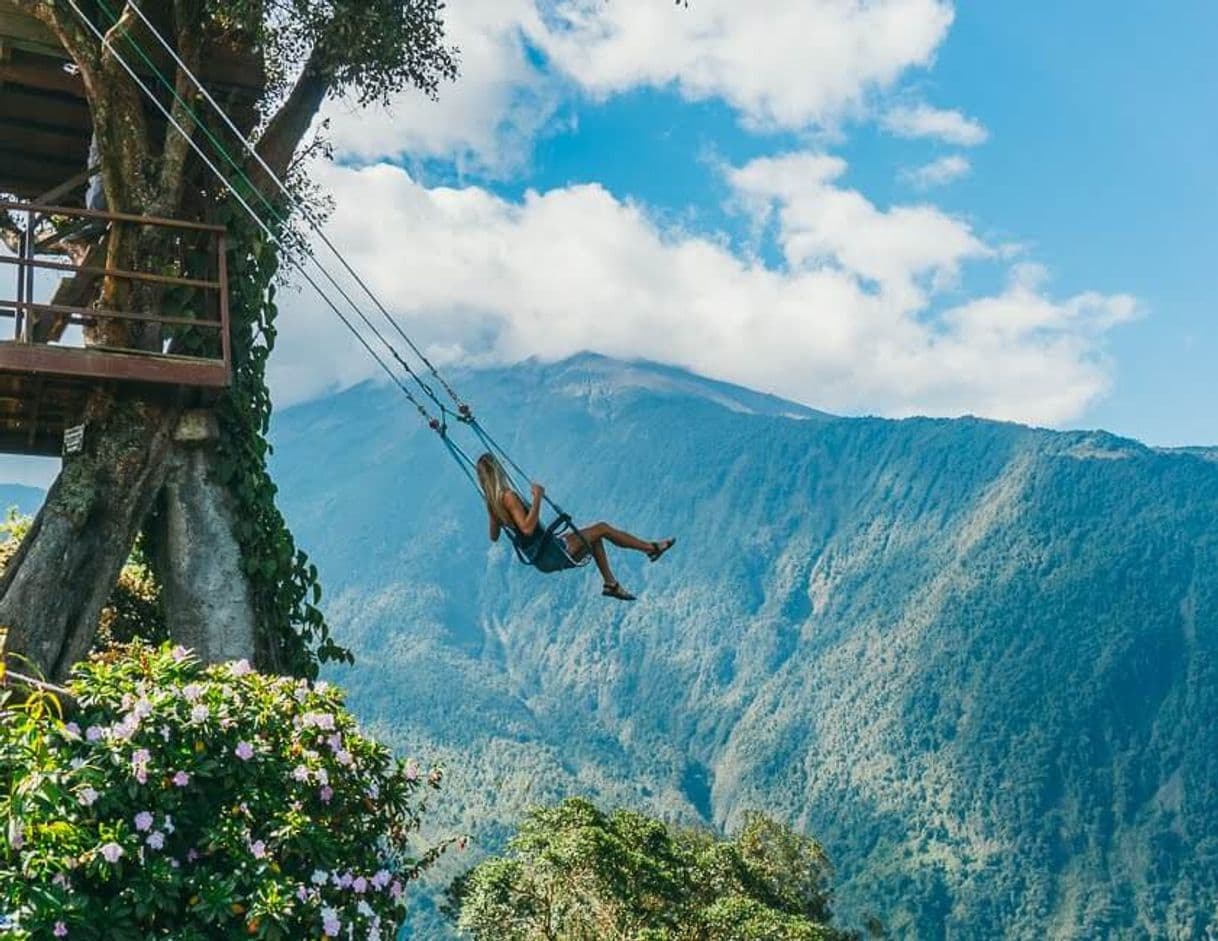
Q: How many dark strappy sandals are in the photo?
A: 2